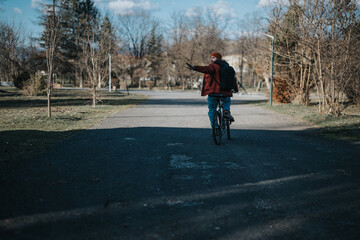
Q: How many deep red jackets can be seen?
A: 1